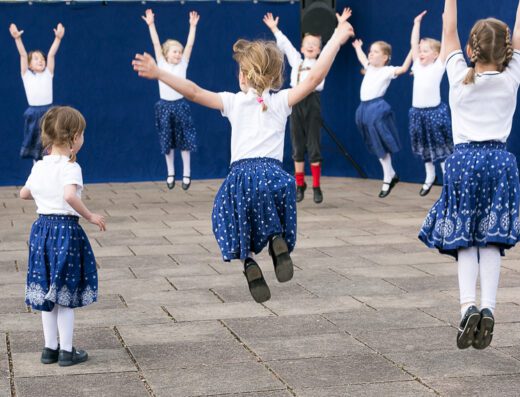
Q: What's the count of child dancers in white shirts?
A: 8